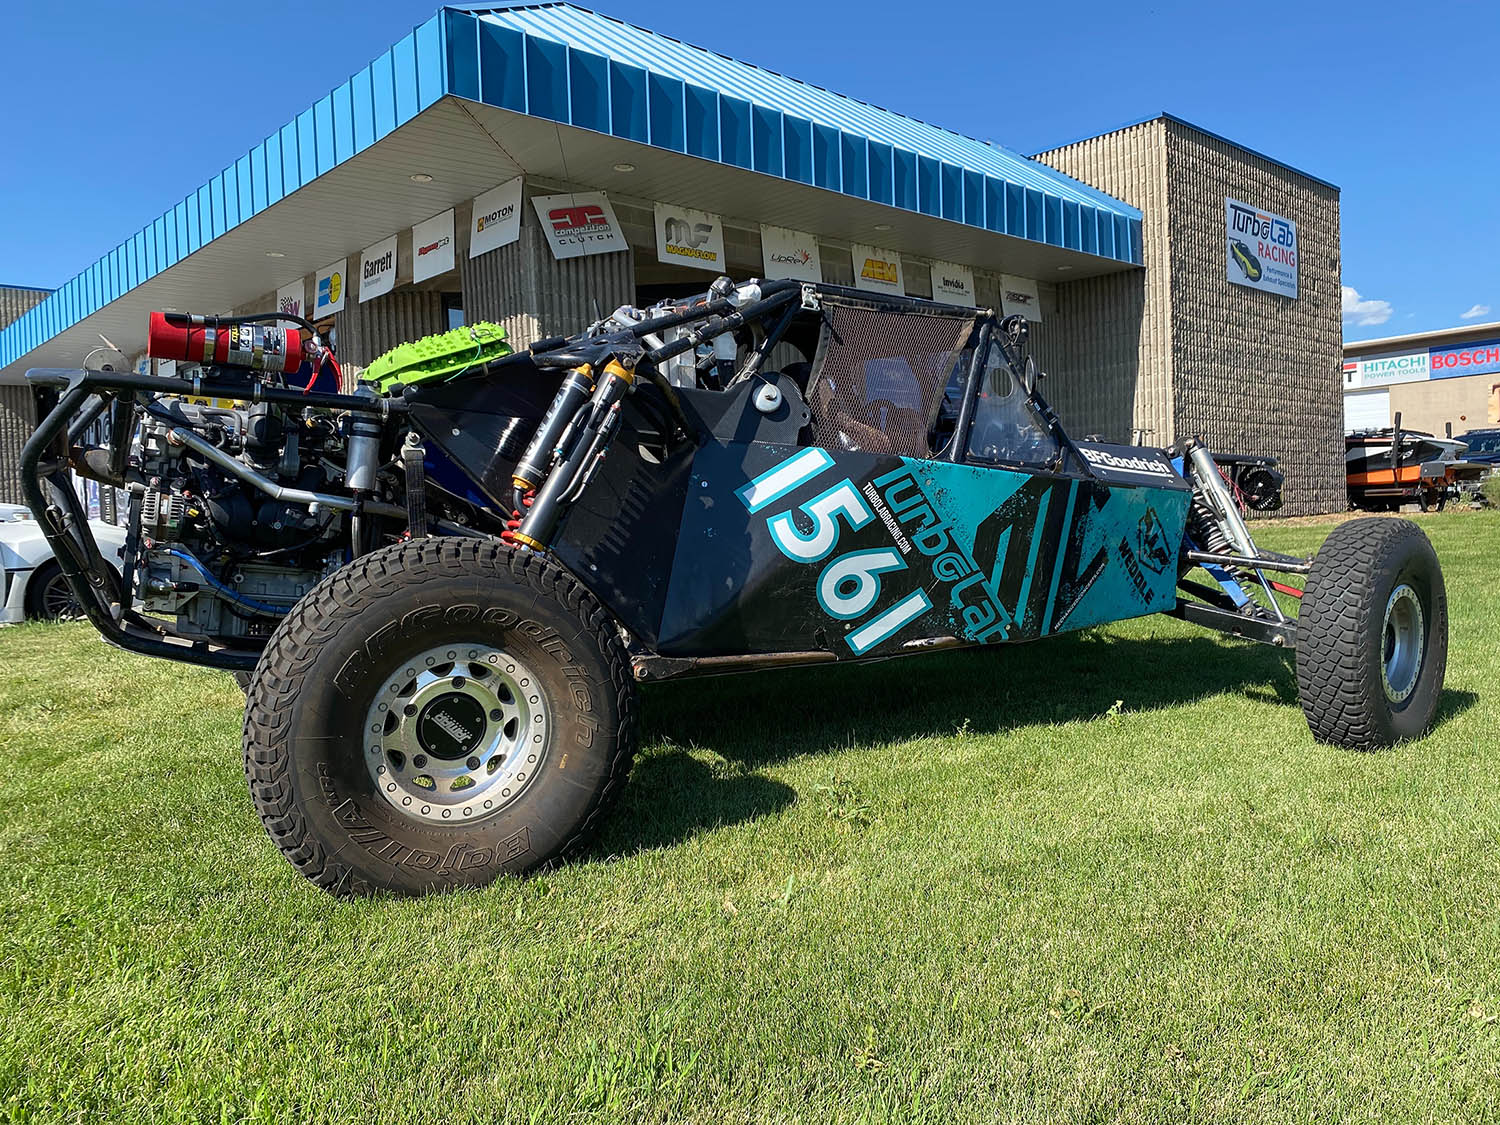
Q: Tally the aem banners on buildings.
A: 1